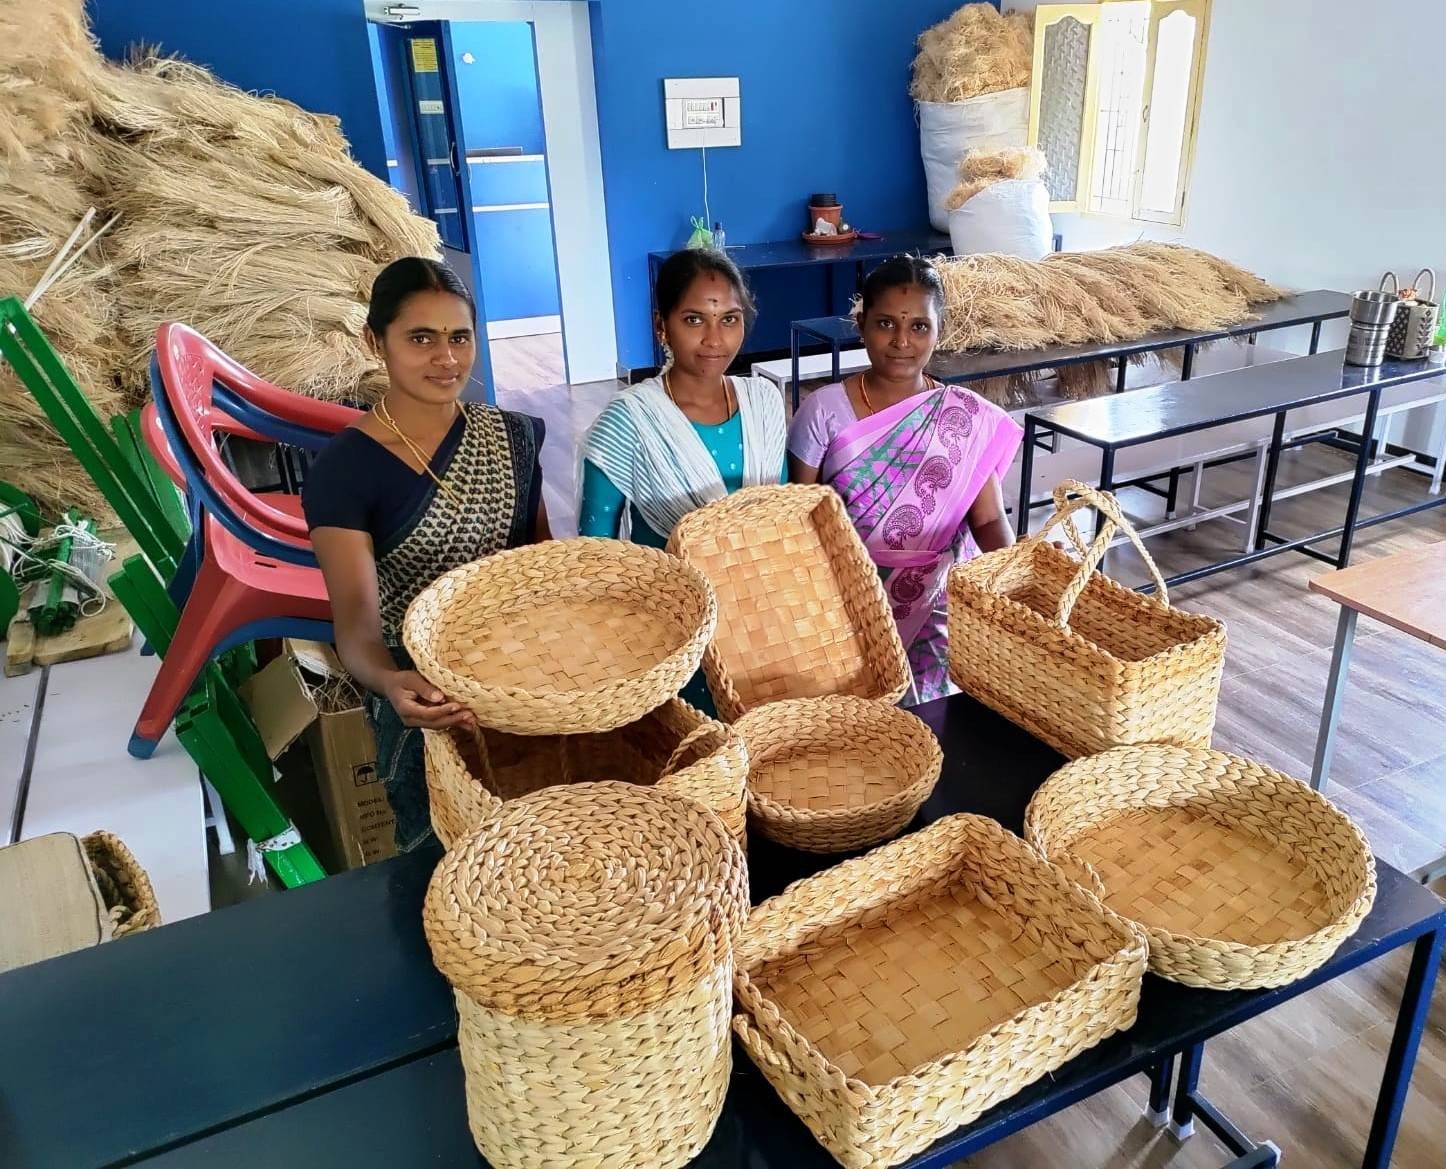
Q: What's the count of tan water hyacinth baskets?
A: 8